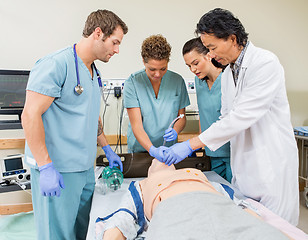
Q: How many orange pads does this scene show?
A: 3